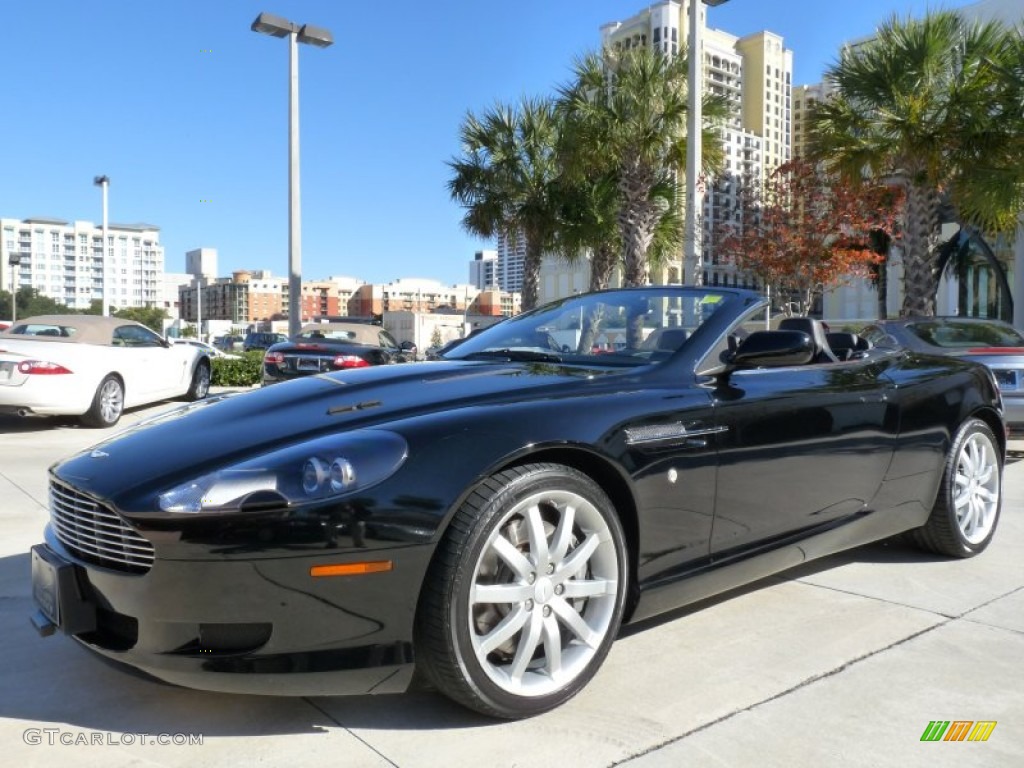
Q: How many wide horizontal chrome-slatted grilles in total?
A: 1